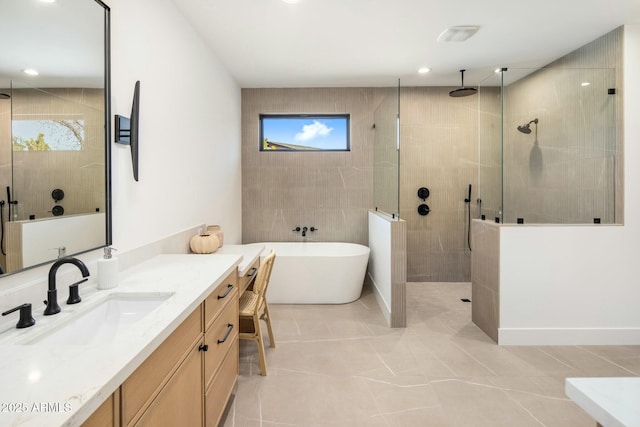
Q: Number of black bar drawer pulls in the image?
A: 3